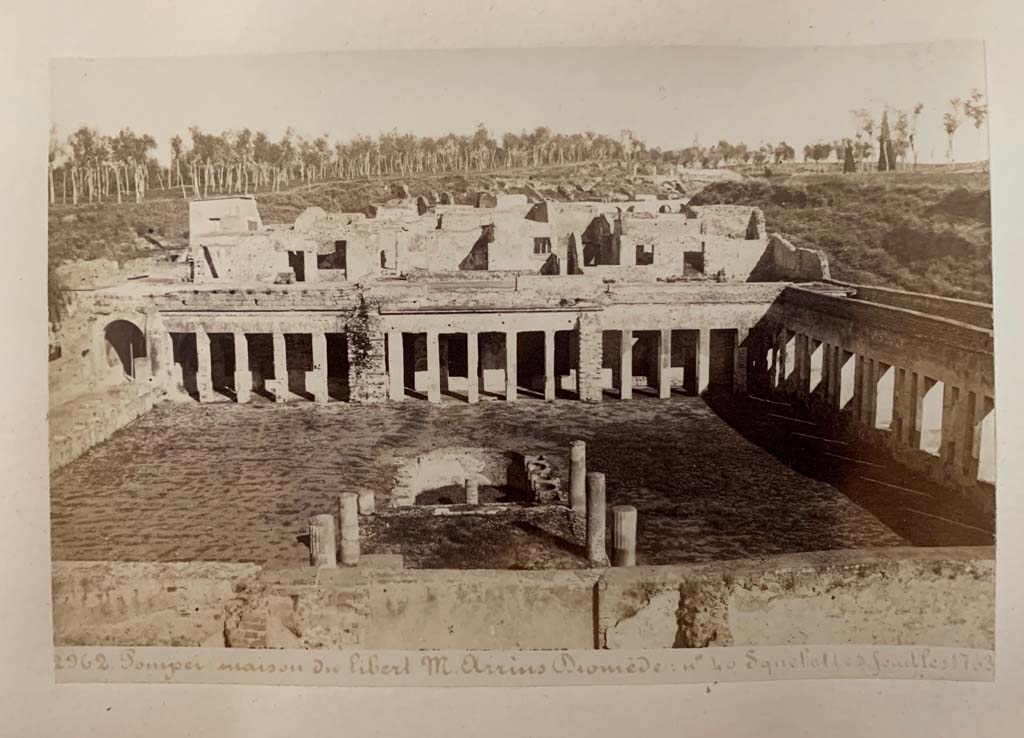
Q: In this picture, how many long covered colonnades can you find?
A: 2